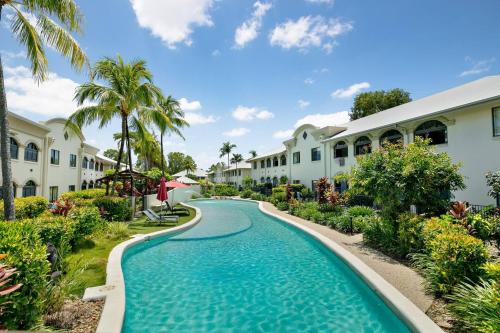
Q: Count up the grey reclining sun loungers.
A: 2